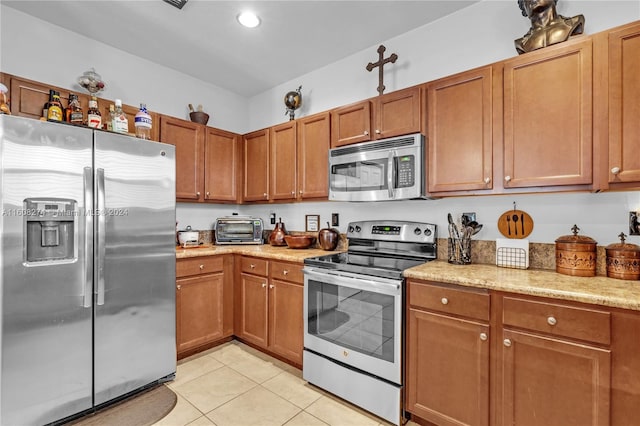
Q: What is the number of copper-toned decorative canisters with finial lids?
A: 2